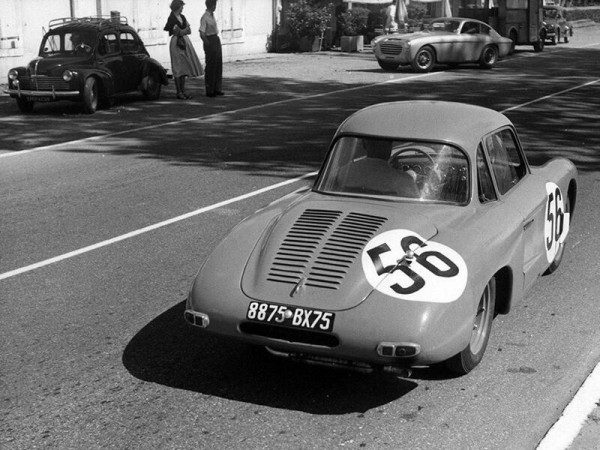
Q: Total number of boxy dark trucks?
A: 1